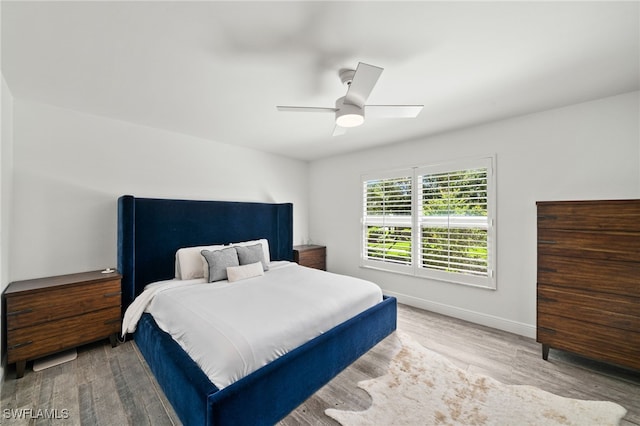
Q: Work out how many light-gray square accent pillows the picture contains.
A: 2